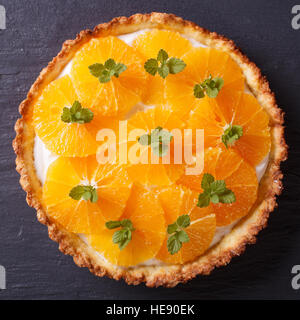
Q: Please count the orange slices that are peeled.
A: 10